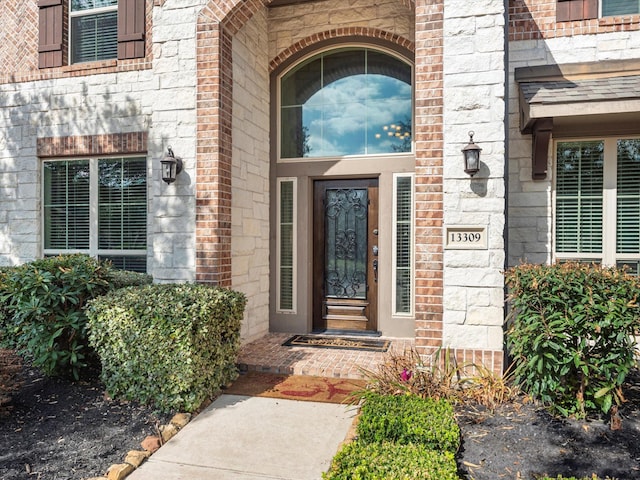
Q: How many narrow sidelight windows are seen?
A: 2